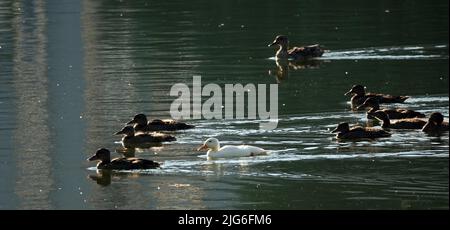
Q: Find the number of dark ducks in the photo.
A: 9